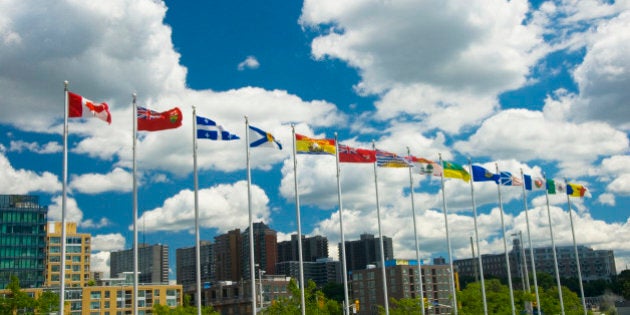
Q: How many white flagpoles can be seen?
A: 14